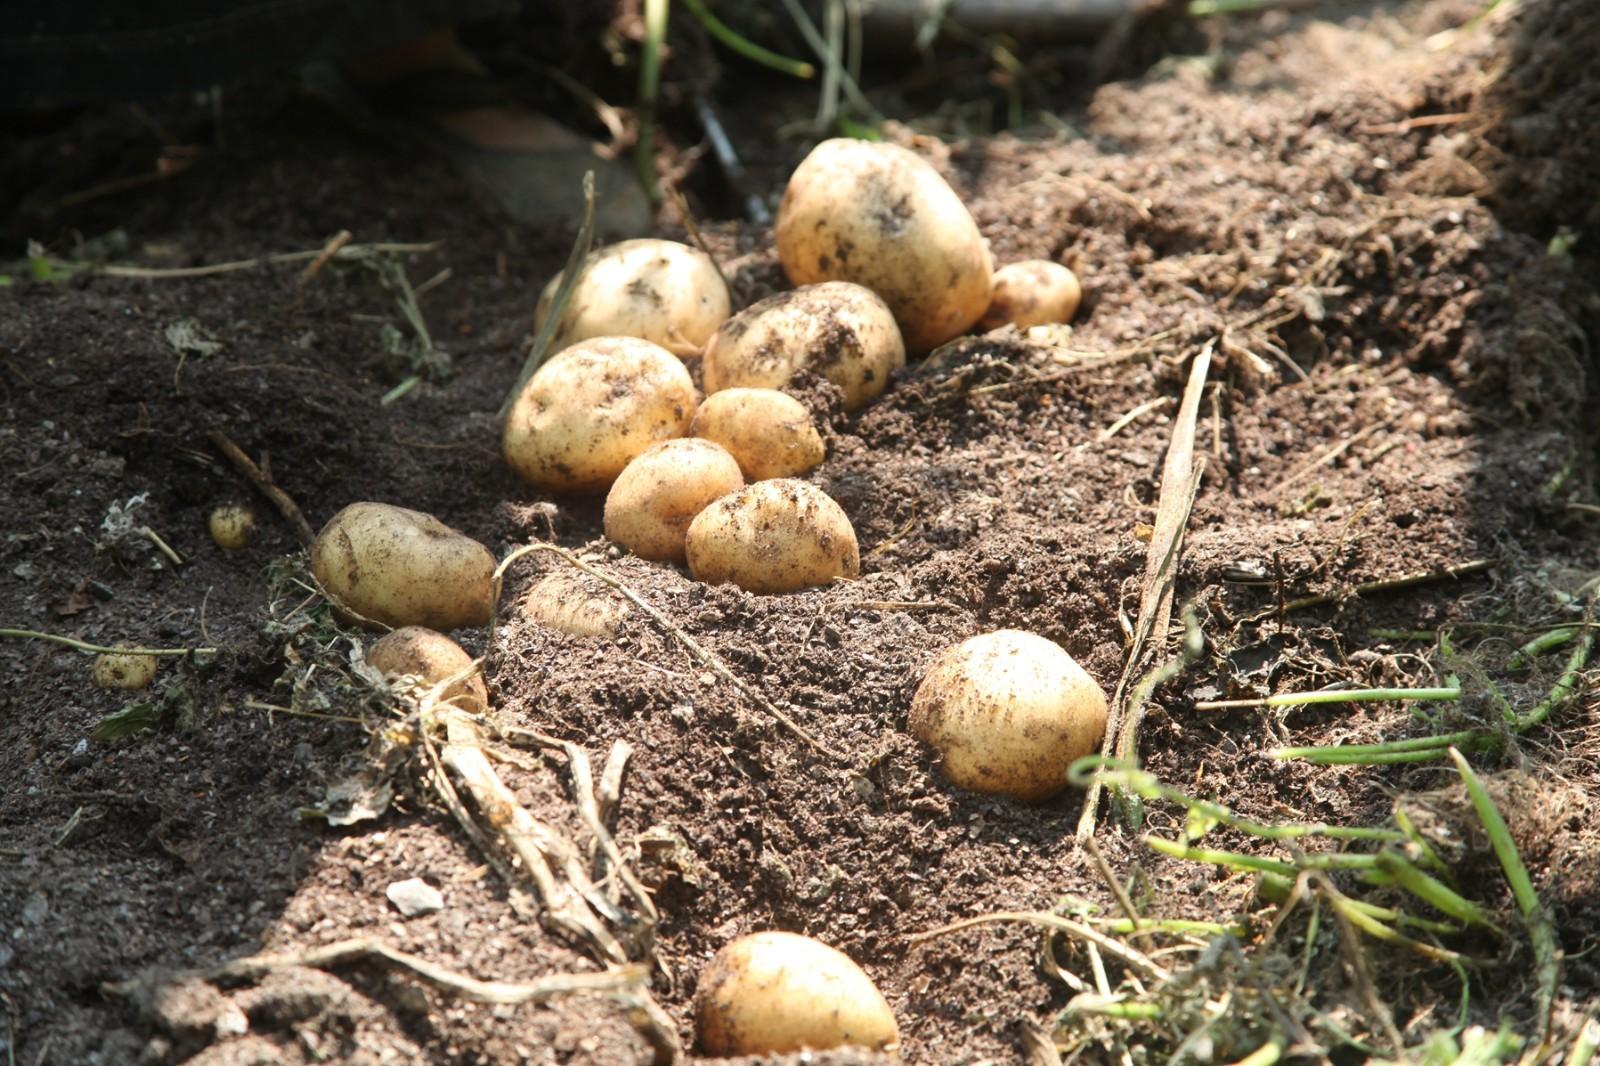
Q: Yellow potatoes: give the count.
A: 15